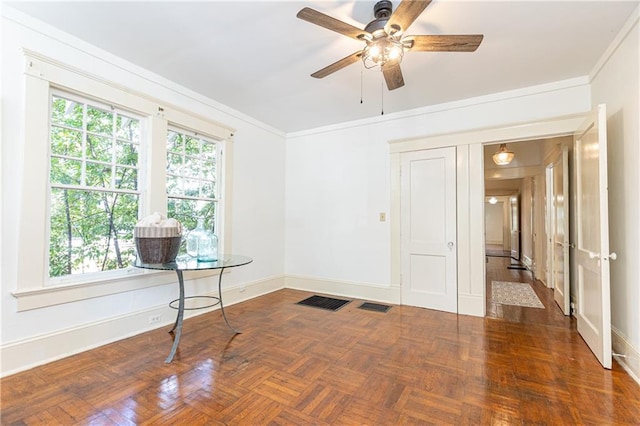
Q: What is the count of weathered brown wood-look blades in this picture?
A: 5